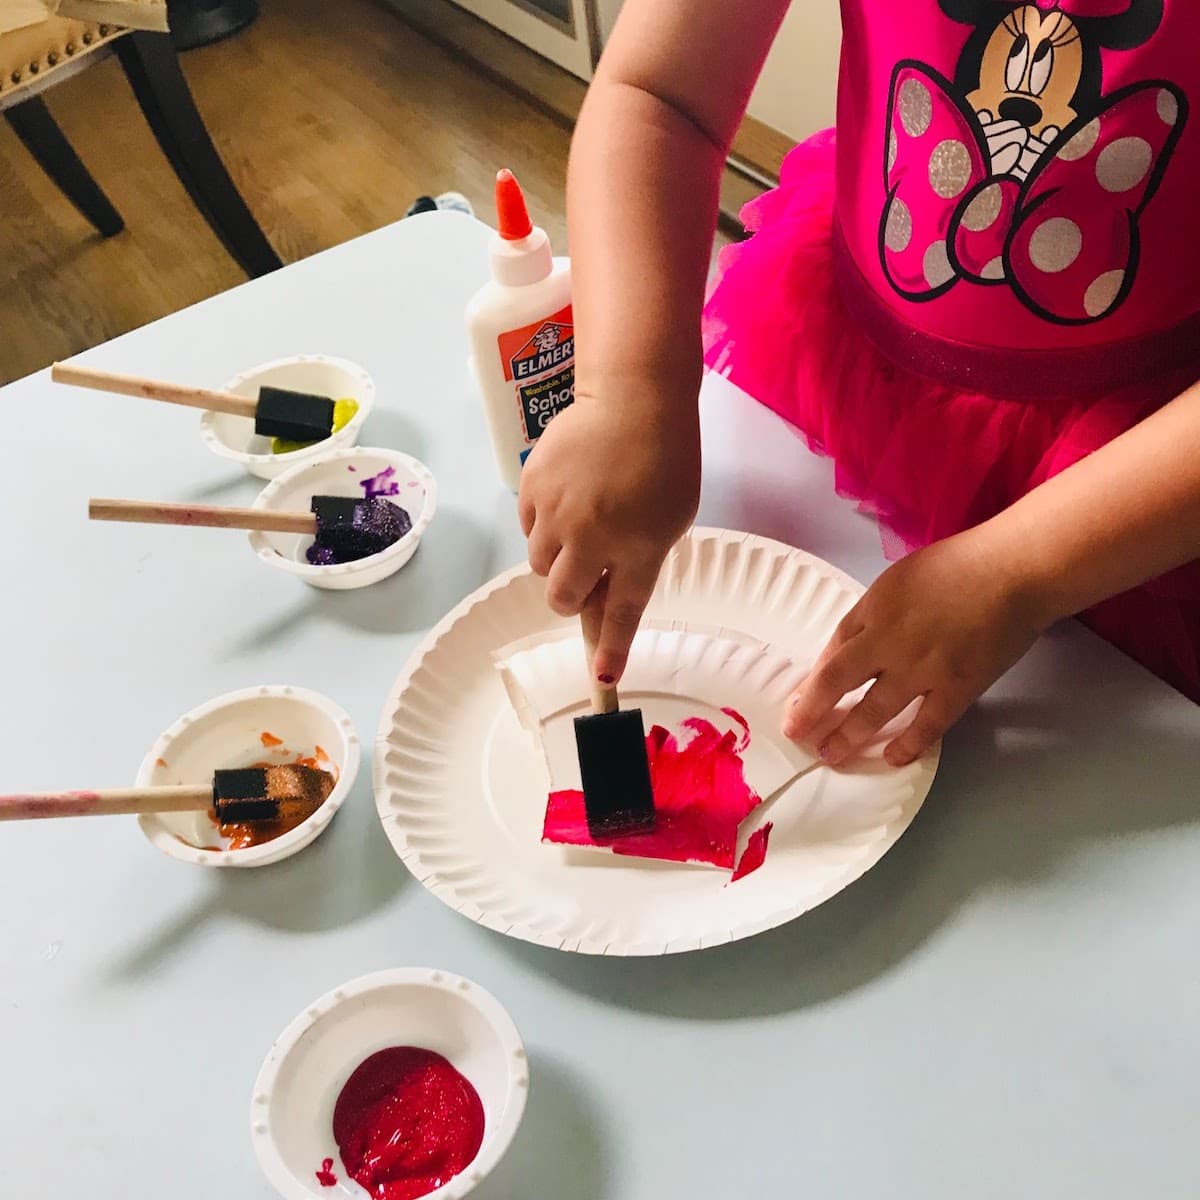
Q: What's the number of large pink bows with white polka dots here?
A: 1